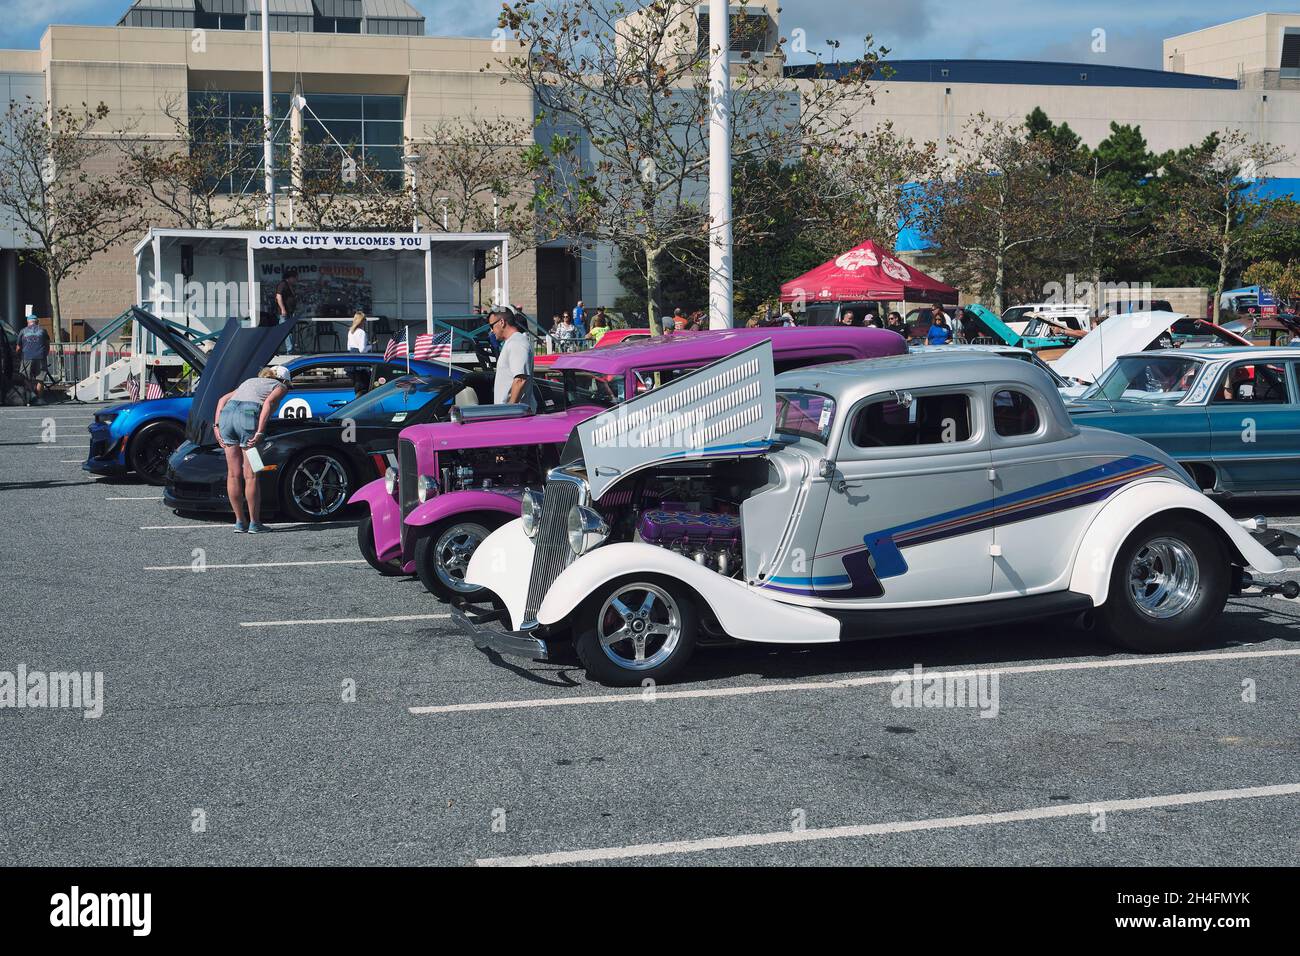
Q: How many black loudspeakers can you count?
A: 2